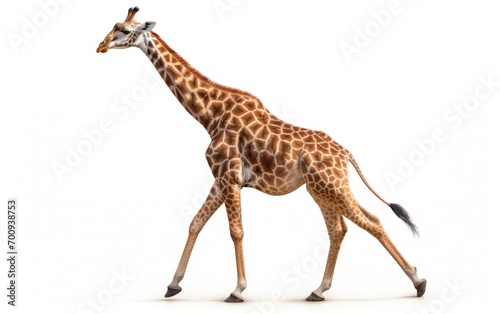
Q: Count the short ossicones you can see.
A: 2